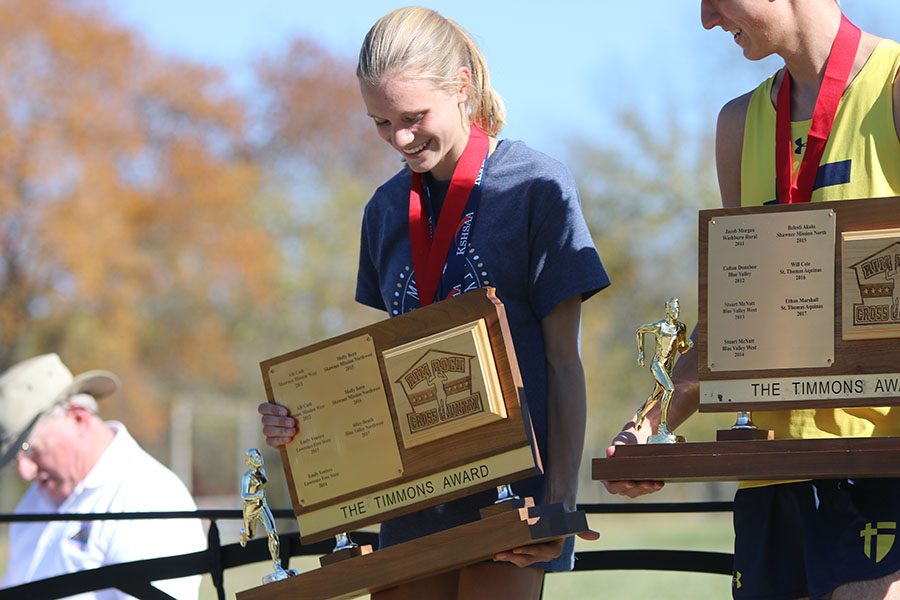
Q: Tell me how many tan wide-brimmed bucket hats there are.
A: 1